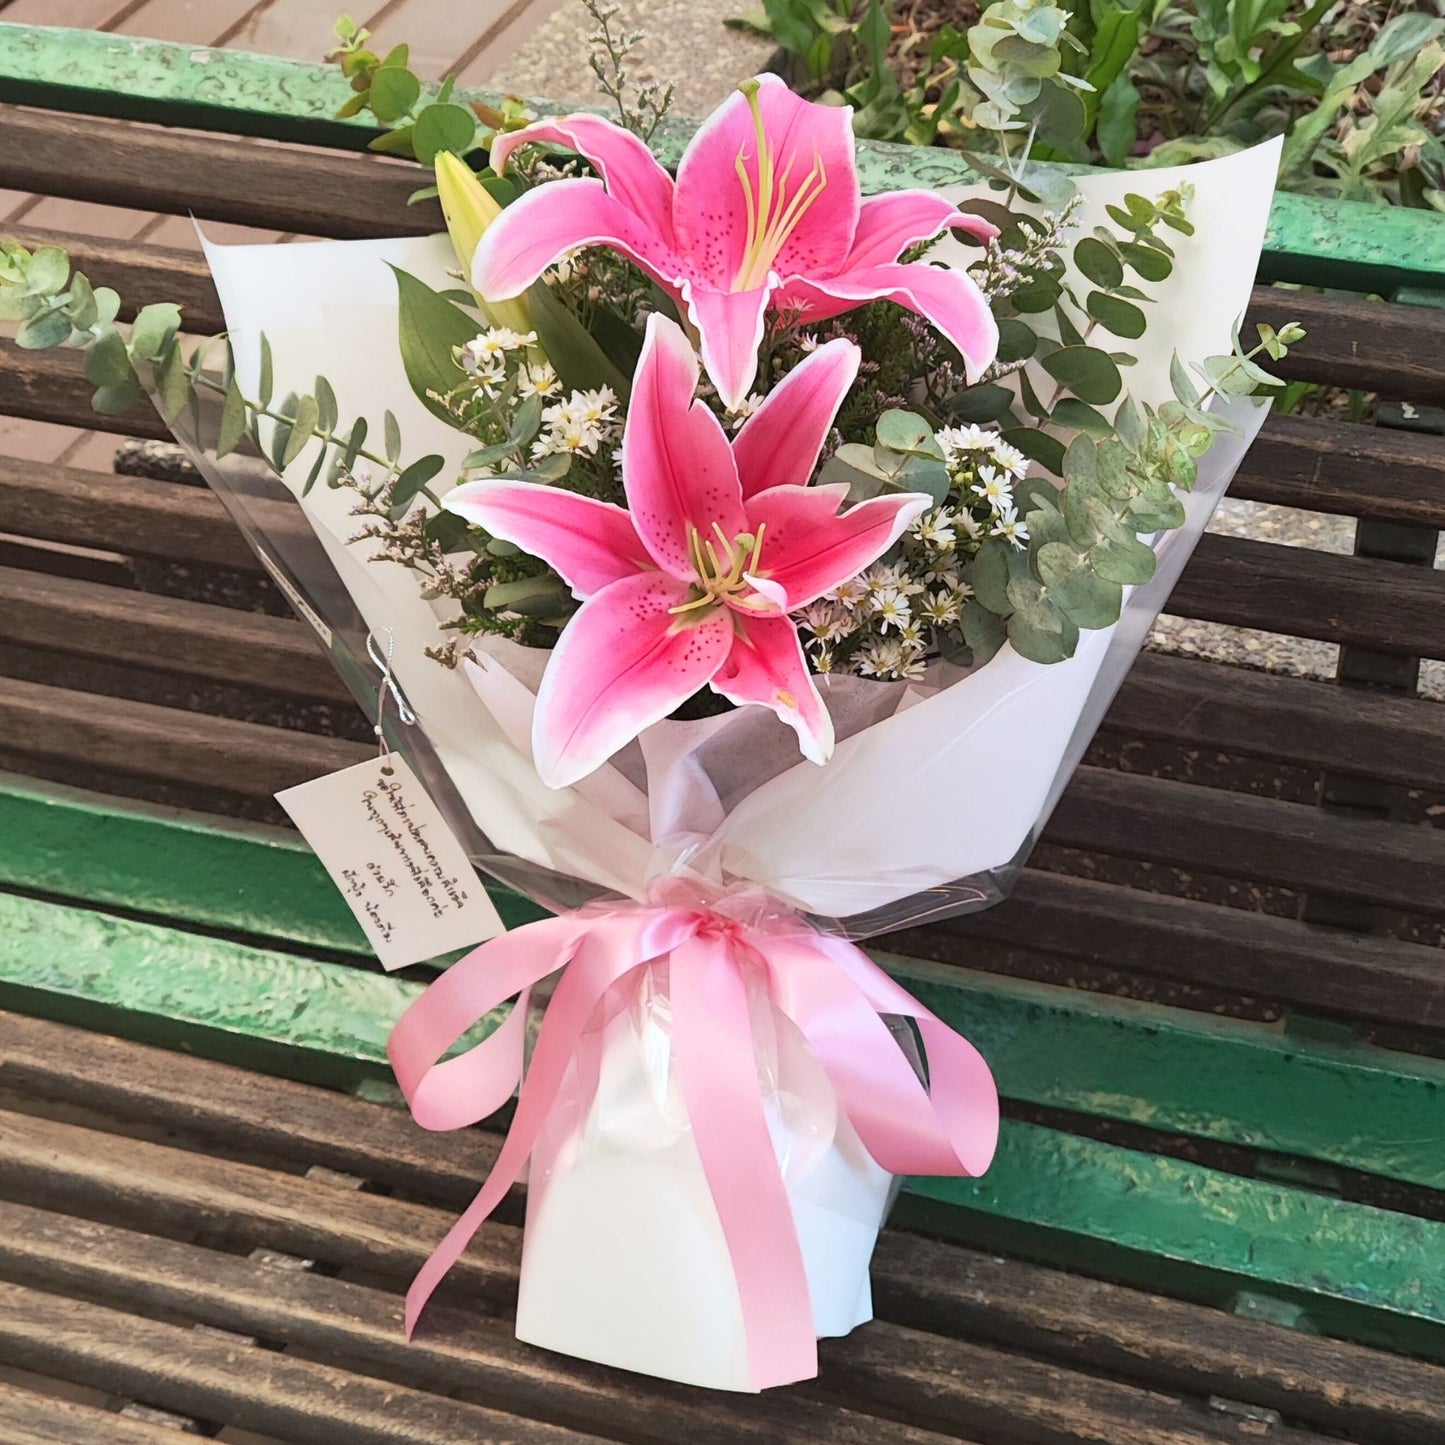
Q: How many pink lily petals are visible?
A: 12